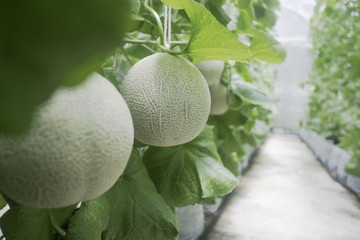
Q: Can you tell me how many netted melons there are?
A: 4